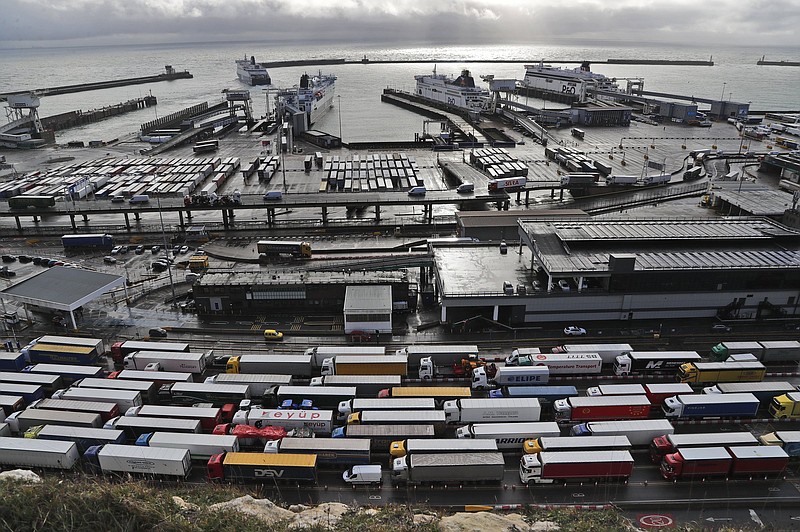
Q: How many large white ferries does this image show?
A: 4